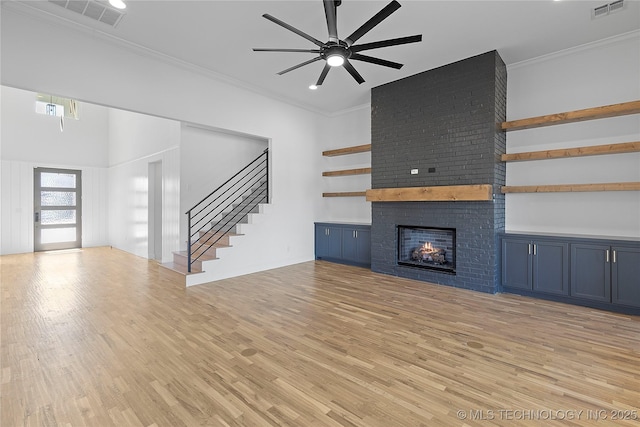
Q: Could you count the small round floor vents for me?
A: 2